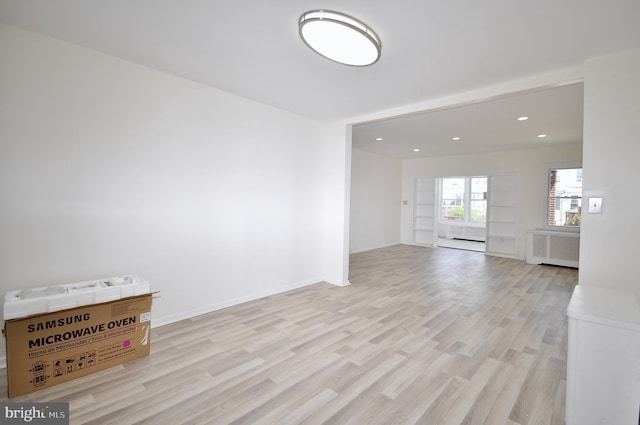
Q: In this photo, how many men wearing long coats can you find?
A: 0